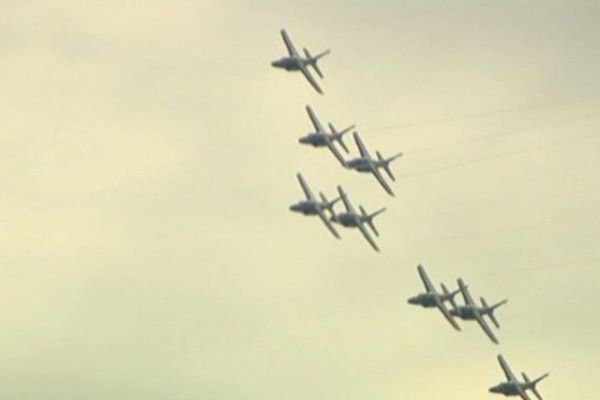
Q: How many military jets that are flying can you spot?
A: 8